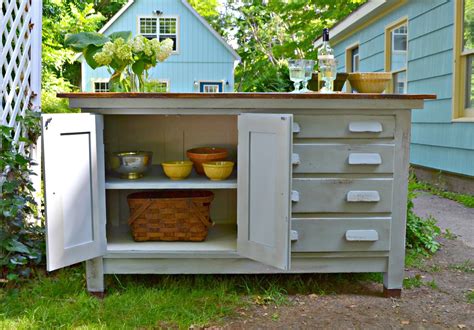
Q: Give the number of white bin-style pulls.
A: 8